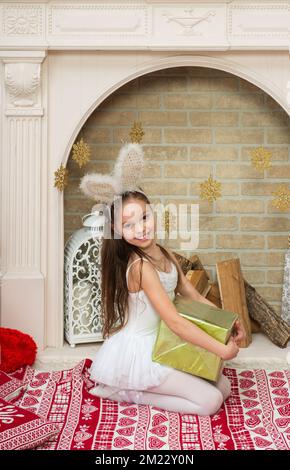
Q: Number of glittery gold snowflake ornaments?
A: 7